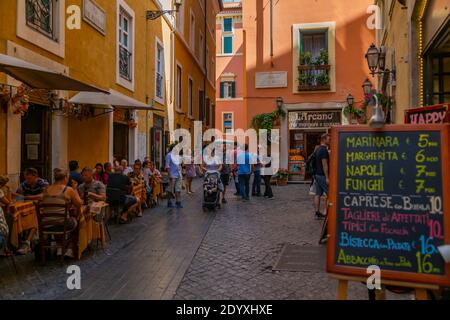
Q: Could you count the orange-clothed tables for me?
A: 4